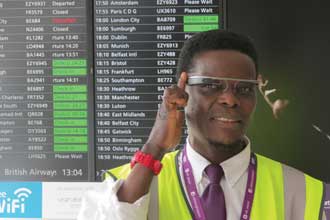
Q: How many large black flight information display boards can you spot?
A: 2